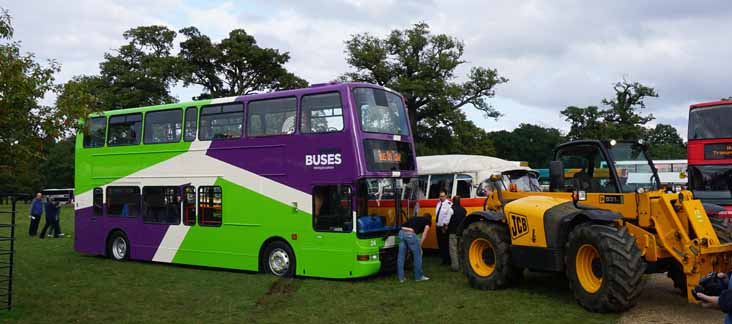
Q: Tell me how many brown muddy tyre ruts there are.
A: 1